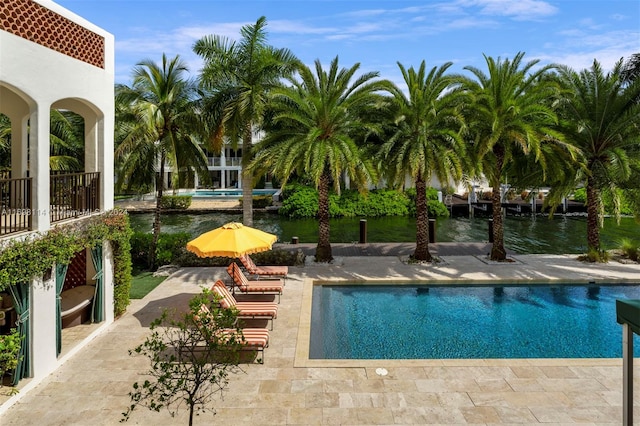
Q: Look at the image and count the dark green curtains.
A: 3